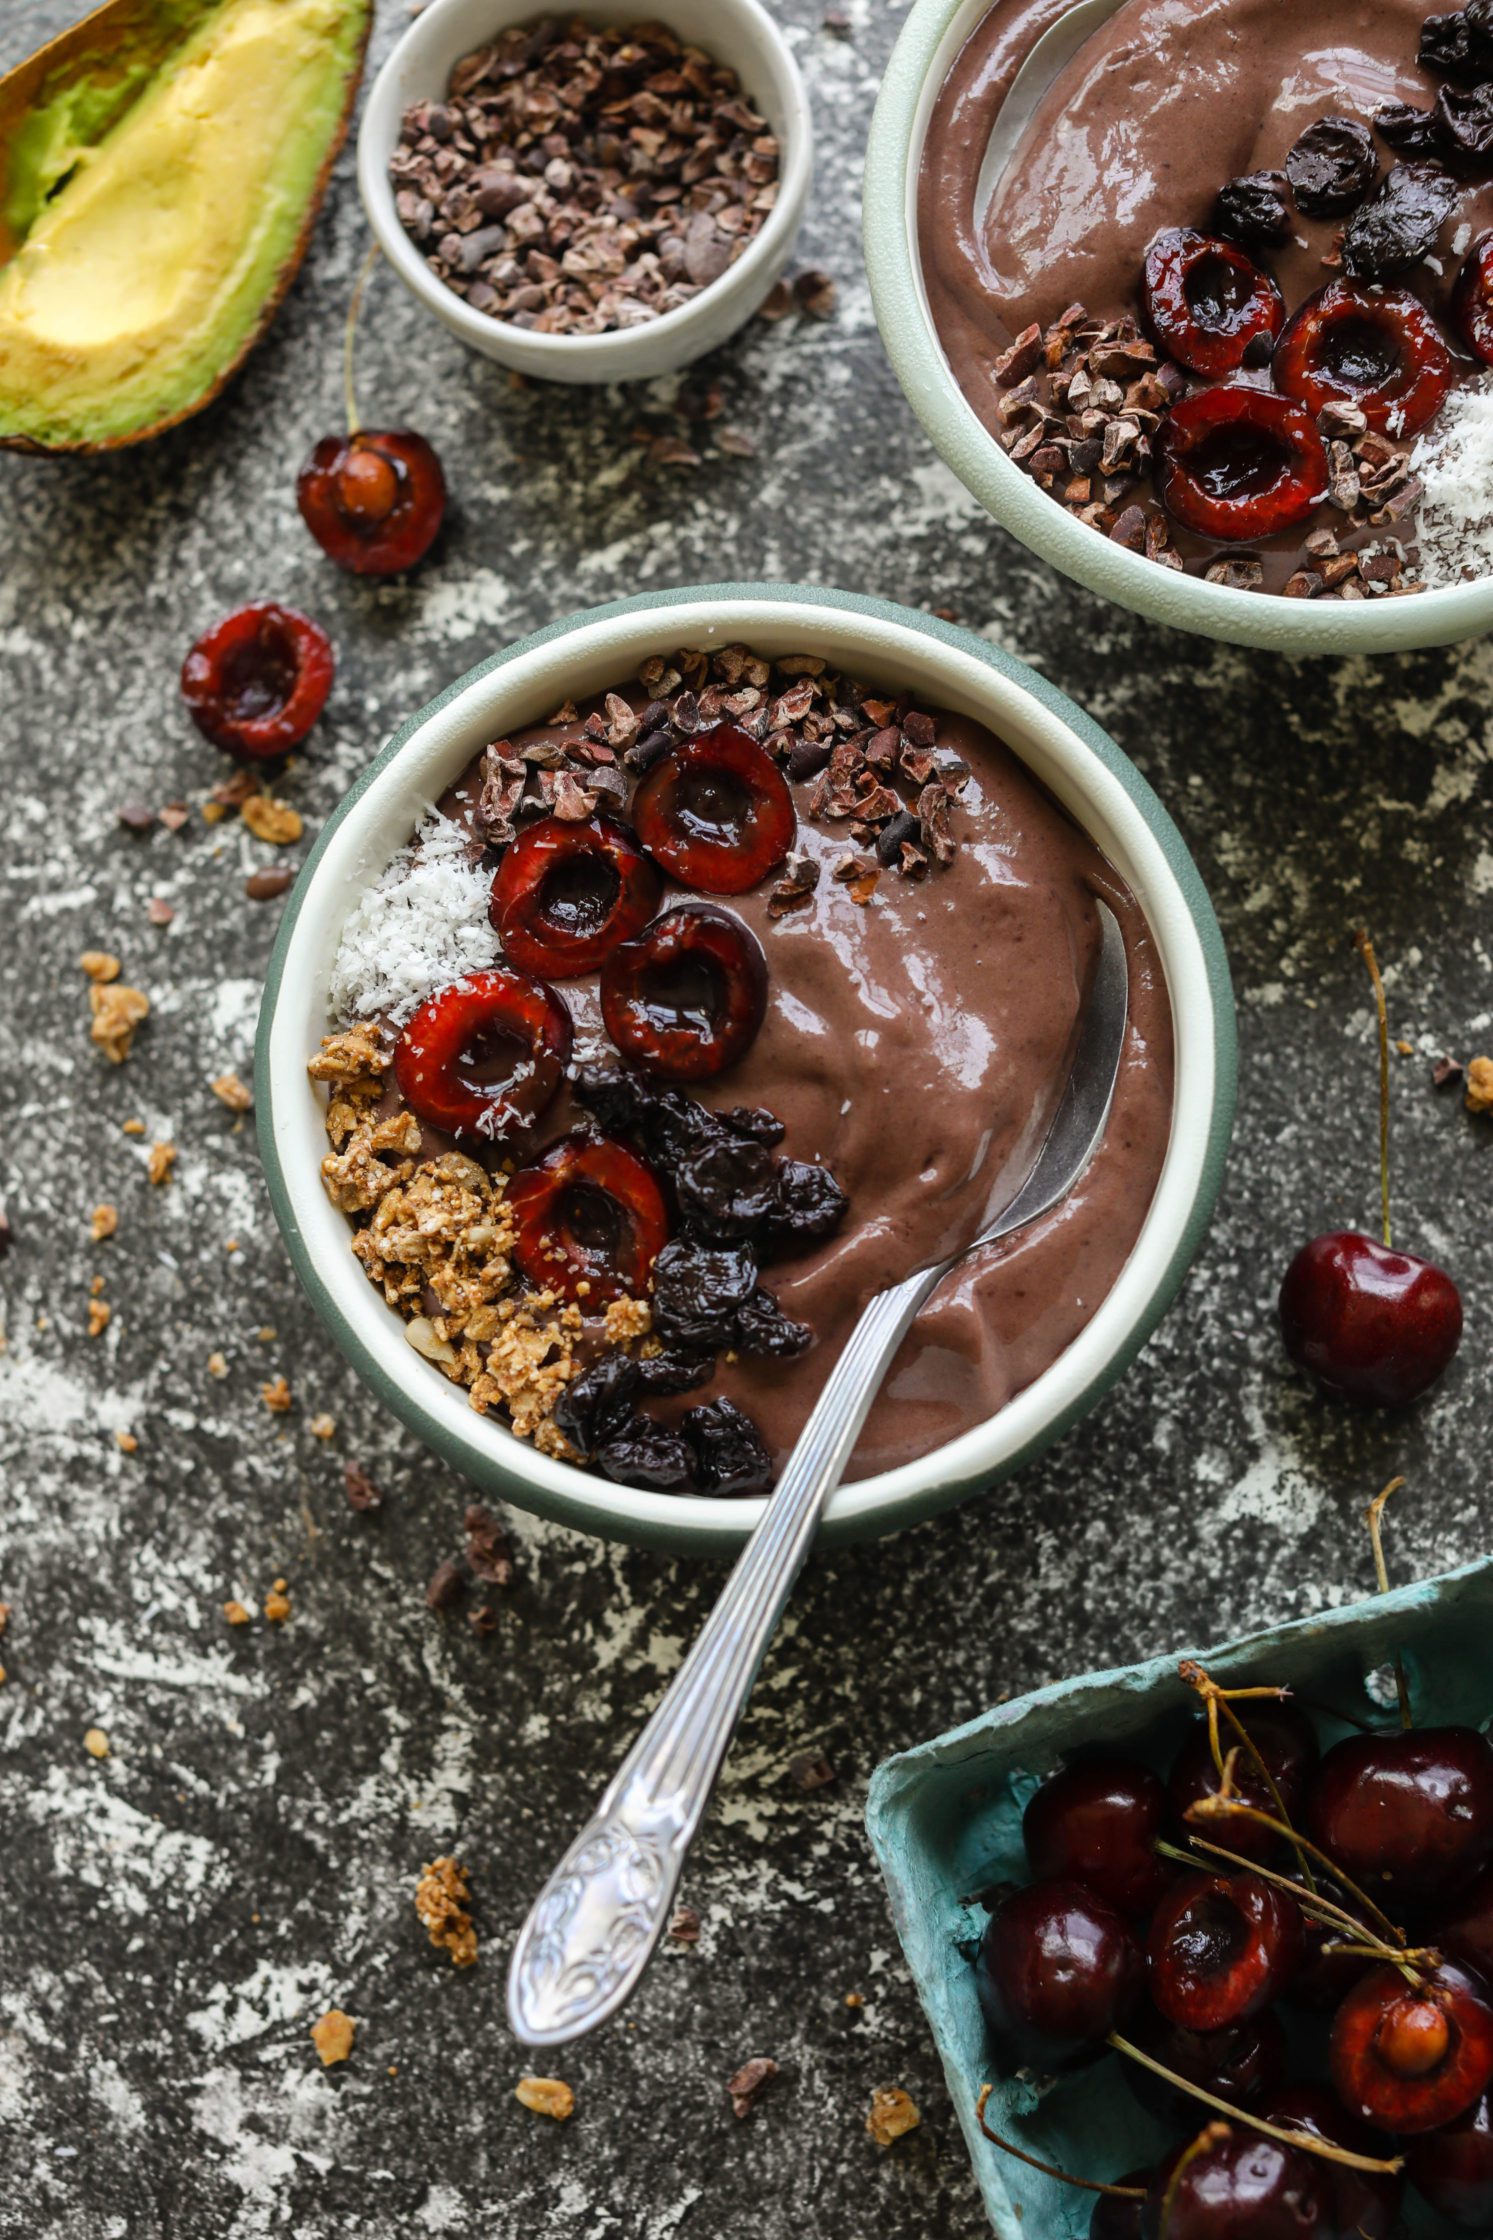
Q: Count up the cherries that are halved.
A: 13